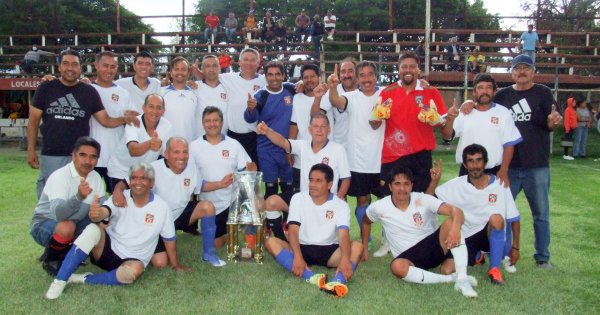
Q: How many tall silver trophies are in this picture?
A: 1